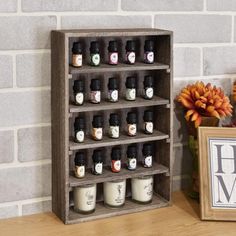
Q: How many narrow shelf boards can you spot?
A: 4